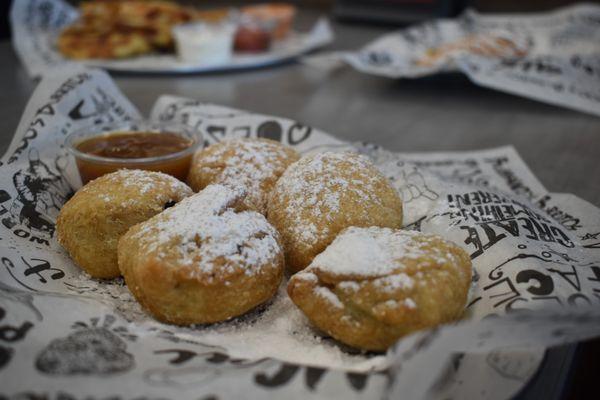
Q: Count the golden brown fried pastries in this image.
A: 5